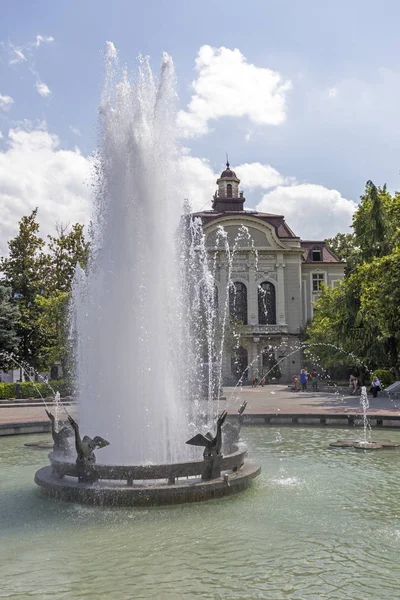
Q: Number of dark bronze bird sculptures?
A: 4